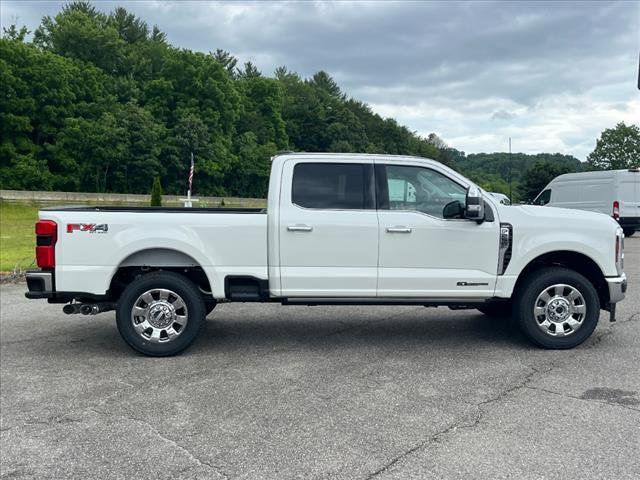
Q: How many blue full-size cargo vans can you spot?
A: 0